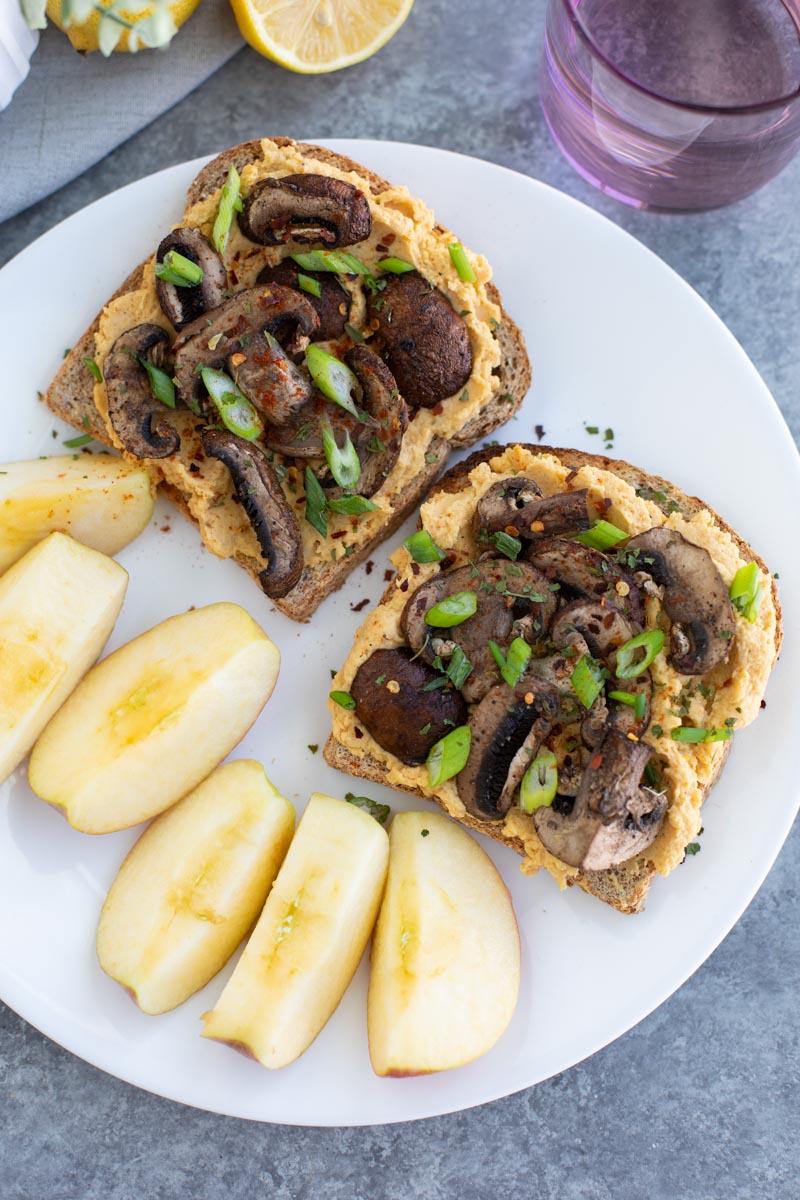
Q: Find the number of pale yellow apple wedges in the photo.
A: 6